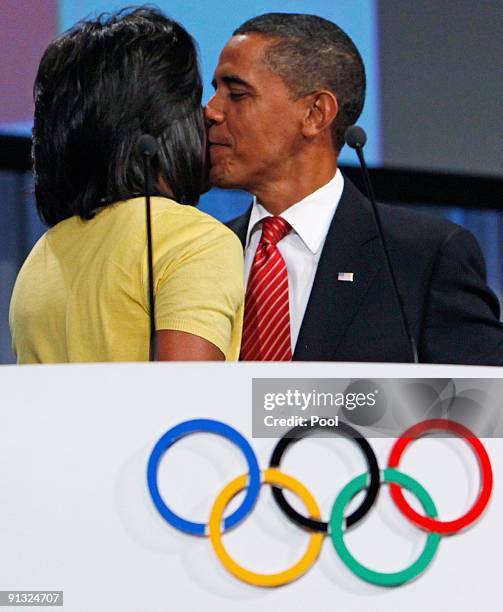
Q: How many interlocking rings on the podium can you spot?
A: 5